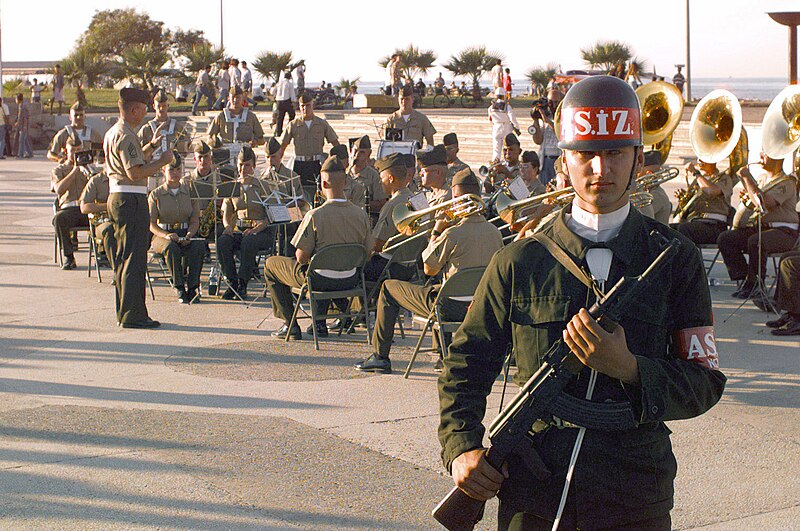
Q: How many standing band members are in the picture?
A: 6